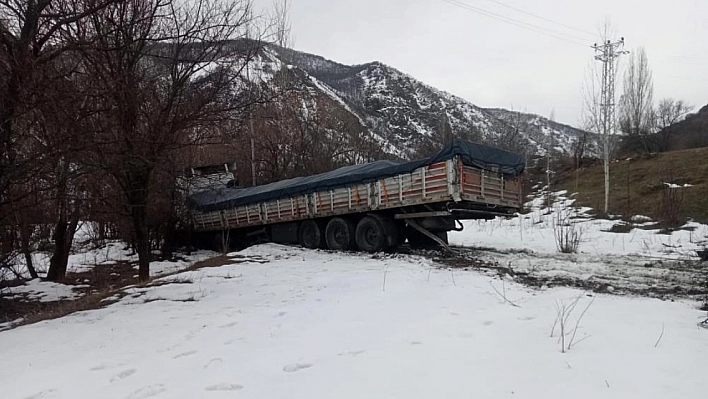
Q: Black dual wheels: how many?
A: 3